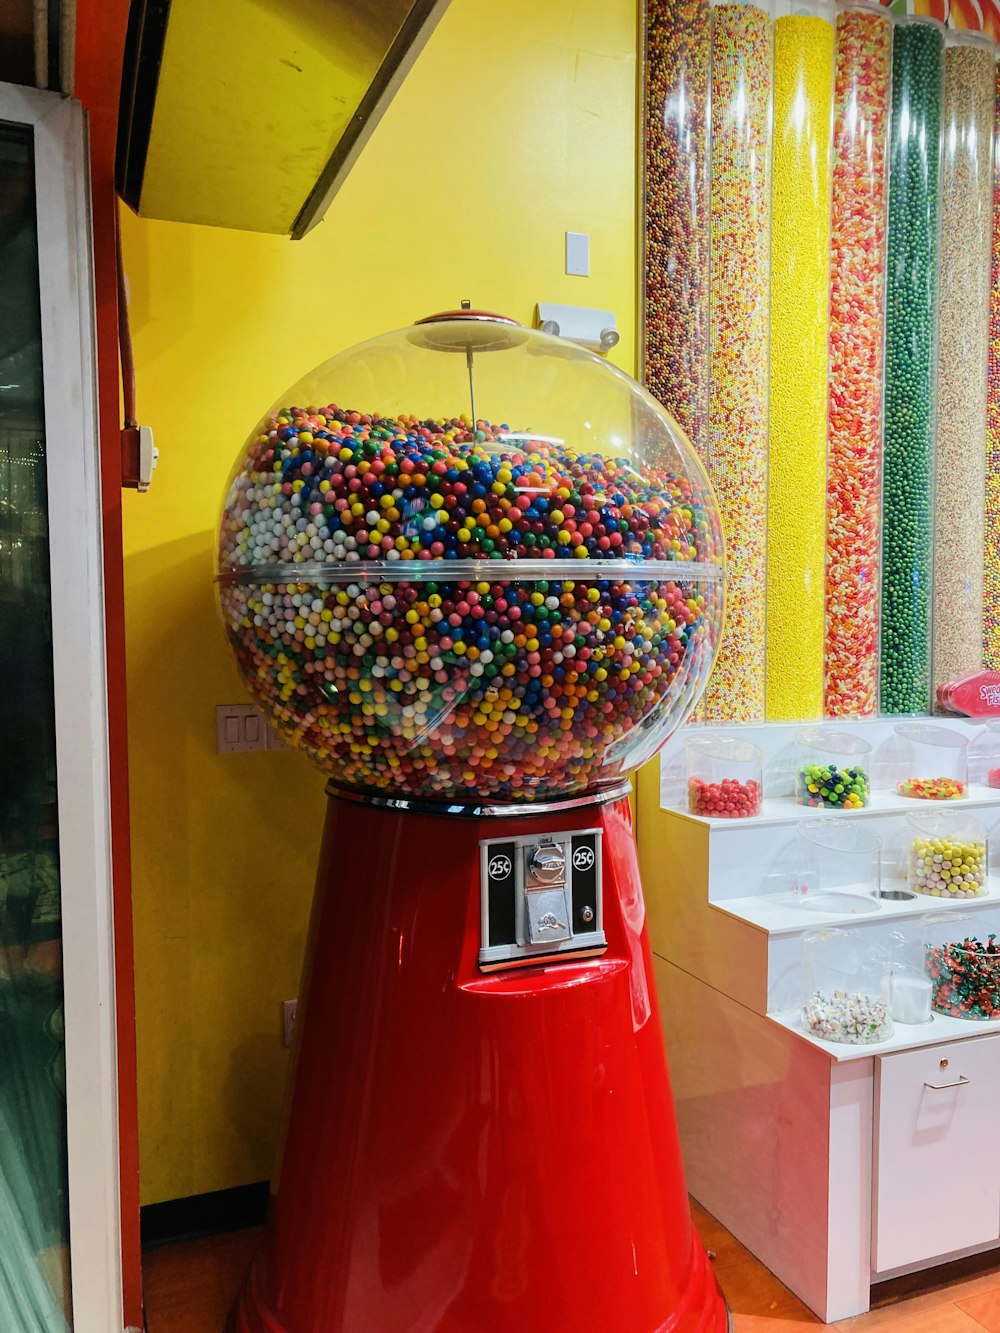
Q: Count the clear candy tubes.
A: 7